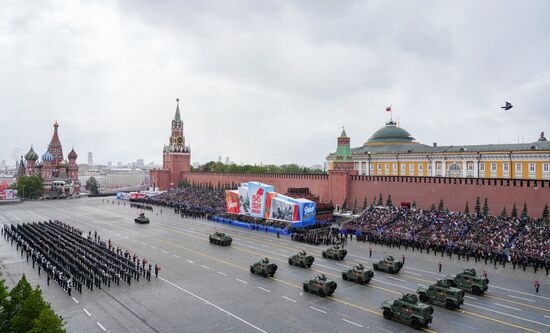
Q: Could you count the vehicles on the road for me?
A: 11